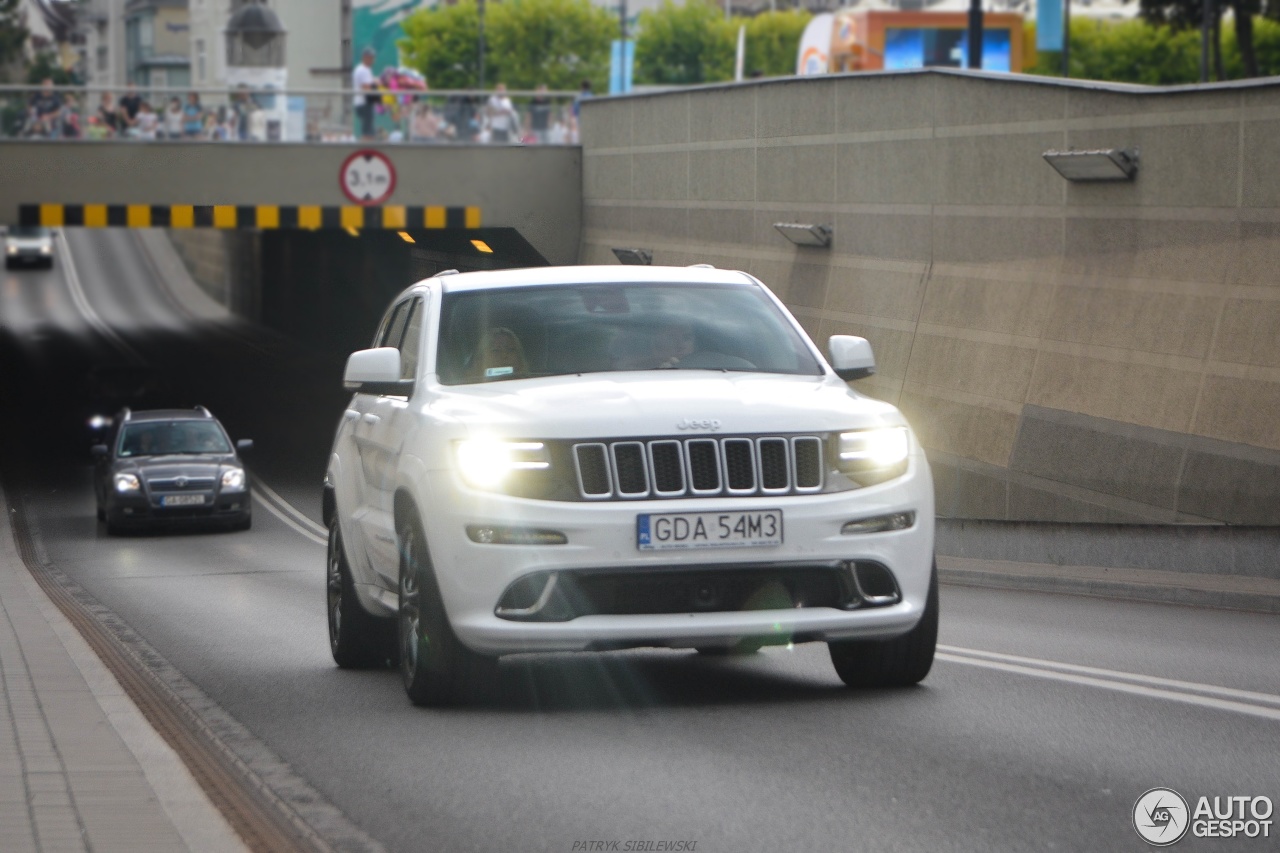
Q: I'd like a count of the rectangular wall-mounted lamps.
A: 3